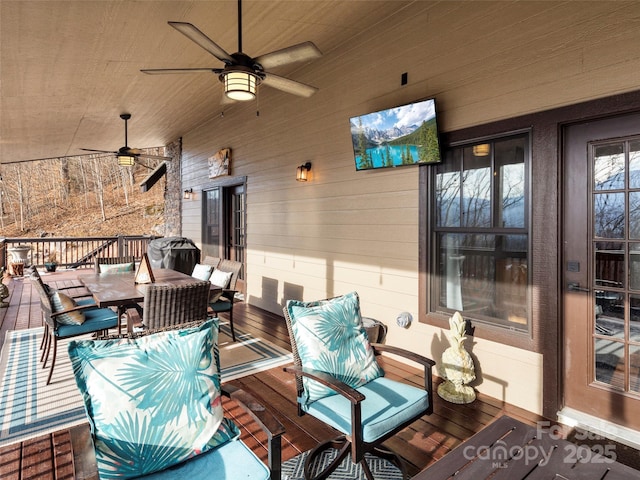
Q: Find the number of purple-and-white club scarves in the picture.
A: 0